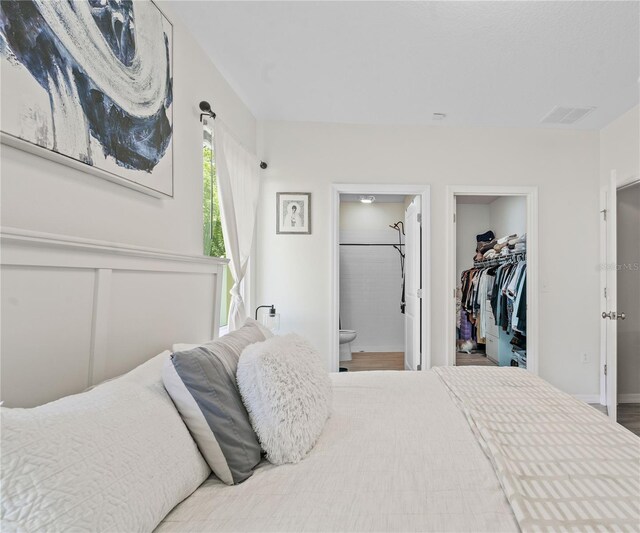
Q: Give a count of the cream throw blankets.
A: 1